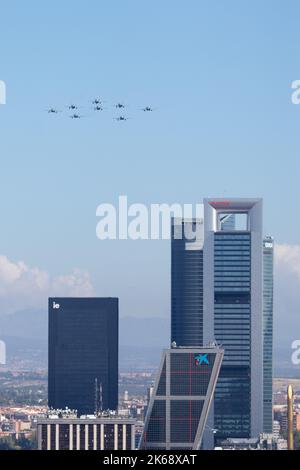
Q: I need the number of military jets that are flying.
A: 8